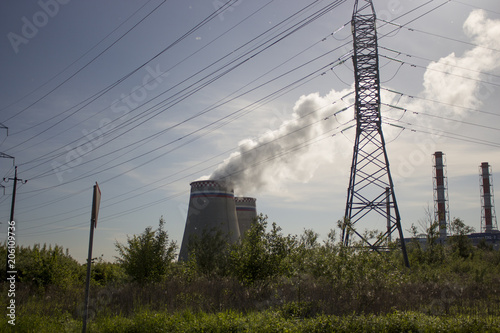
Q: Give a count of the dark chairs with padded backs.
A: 0